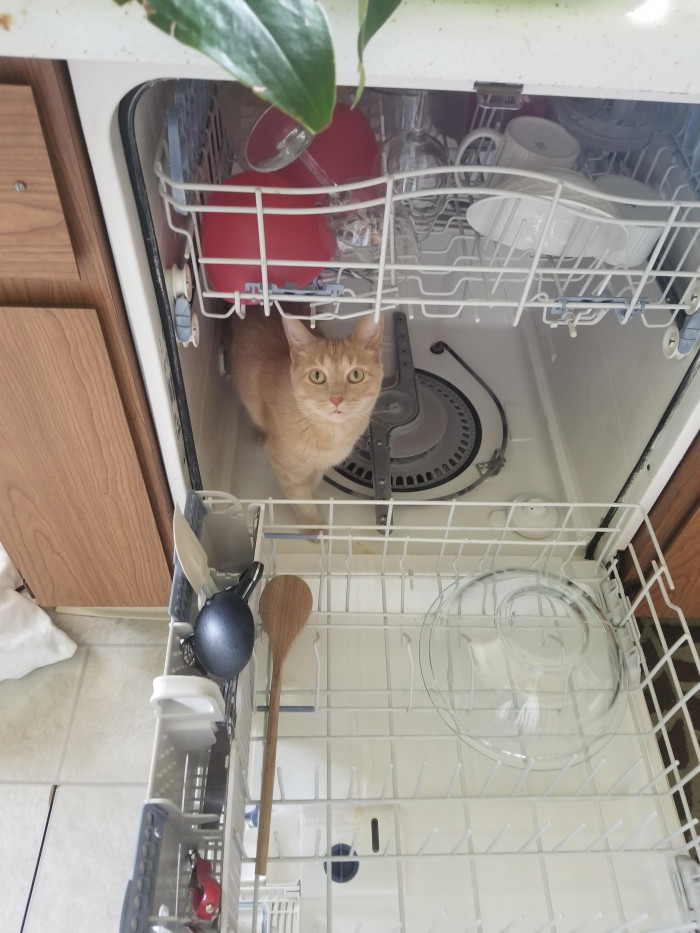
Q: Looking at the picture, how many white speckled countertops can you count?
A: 1